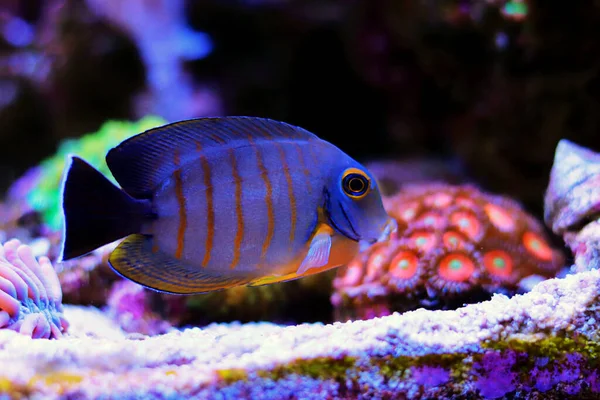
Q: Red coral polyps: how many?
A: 14